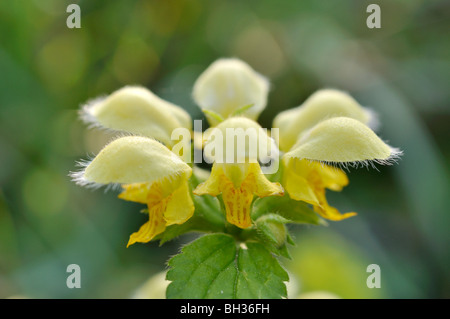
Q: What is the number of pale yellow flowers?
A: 6